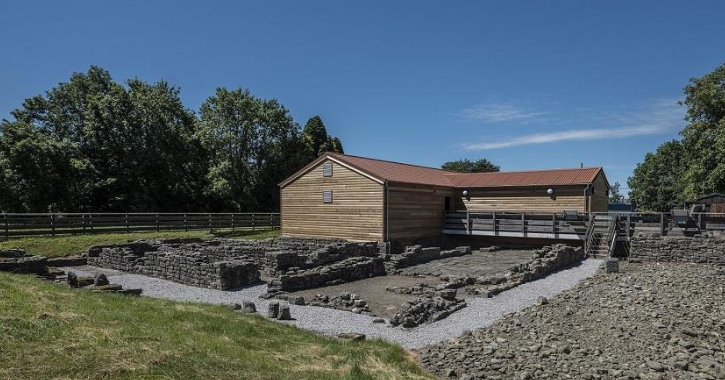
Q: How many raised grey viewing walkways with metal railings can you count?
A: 1